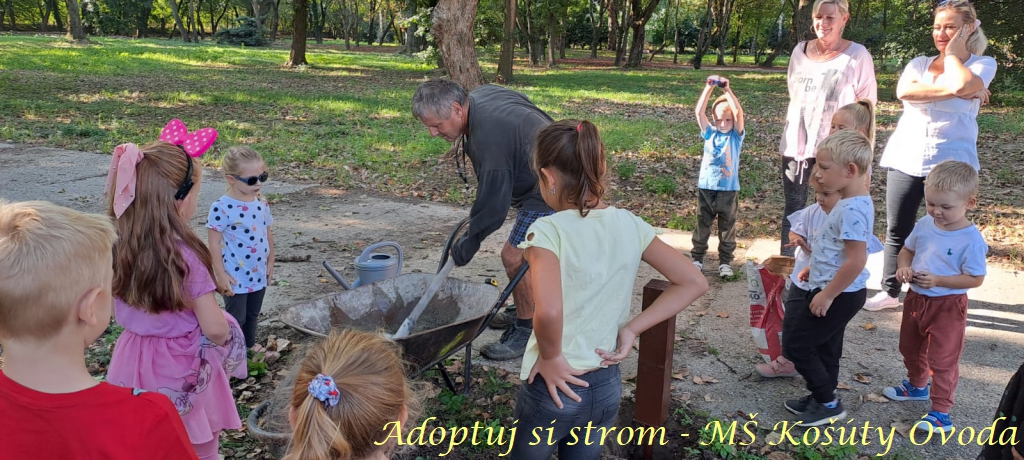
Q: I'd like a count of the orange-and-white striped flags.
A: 0